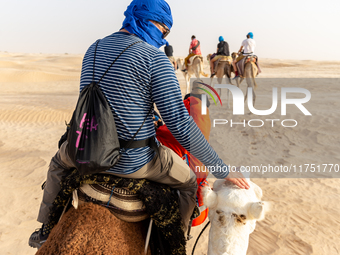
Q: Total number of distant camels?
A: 4